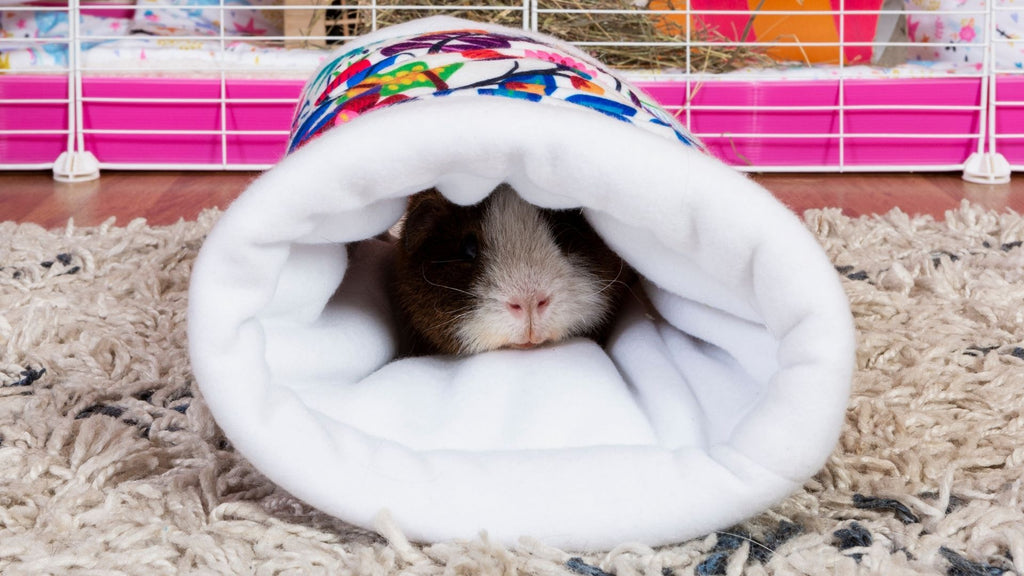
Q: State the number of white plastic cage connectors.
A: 2